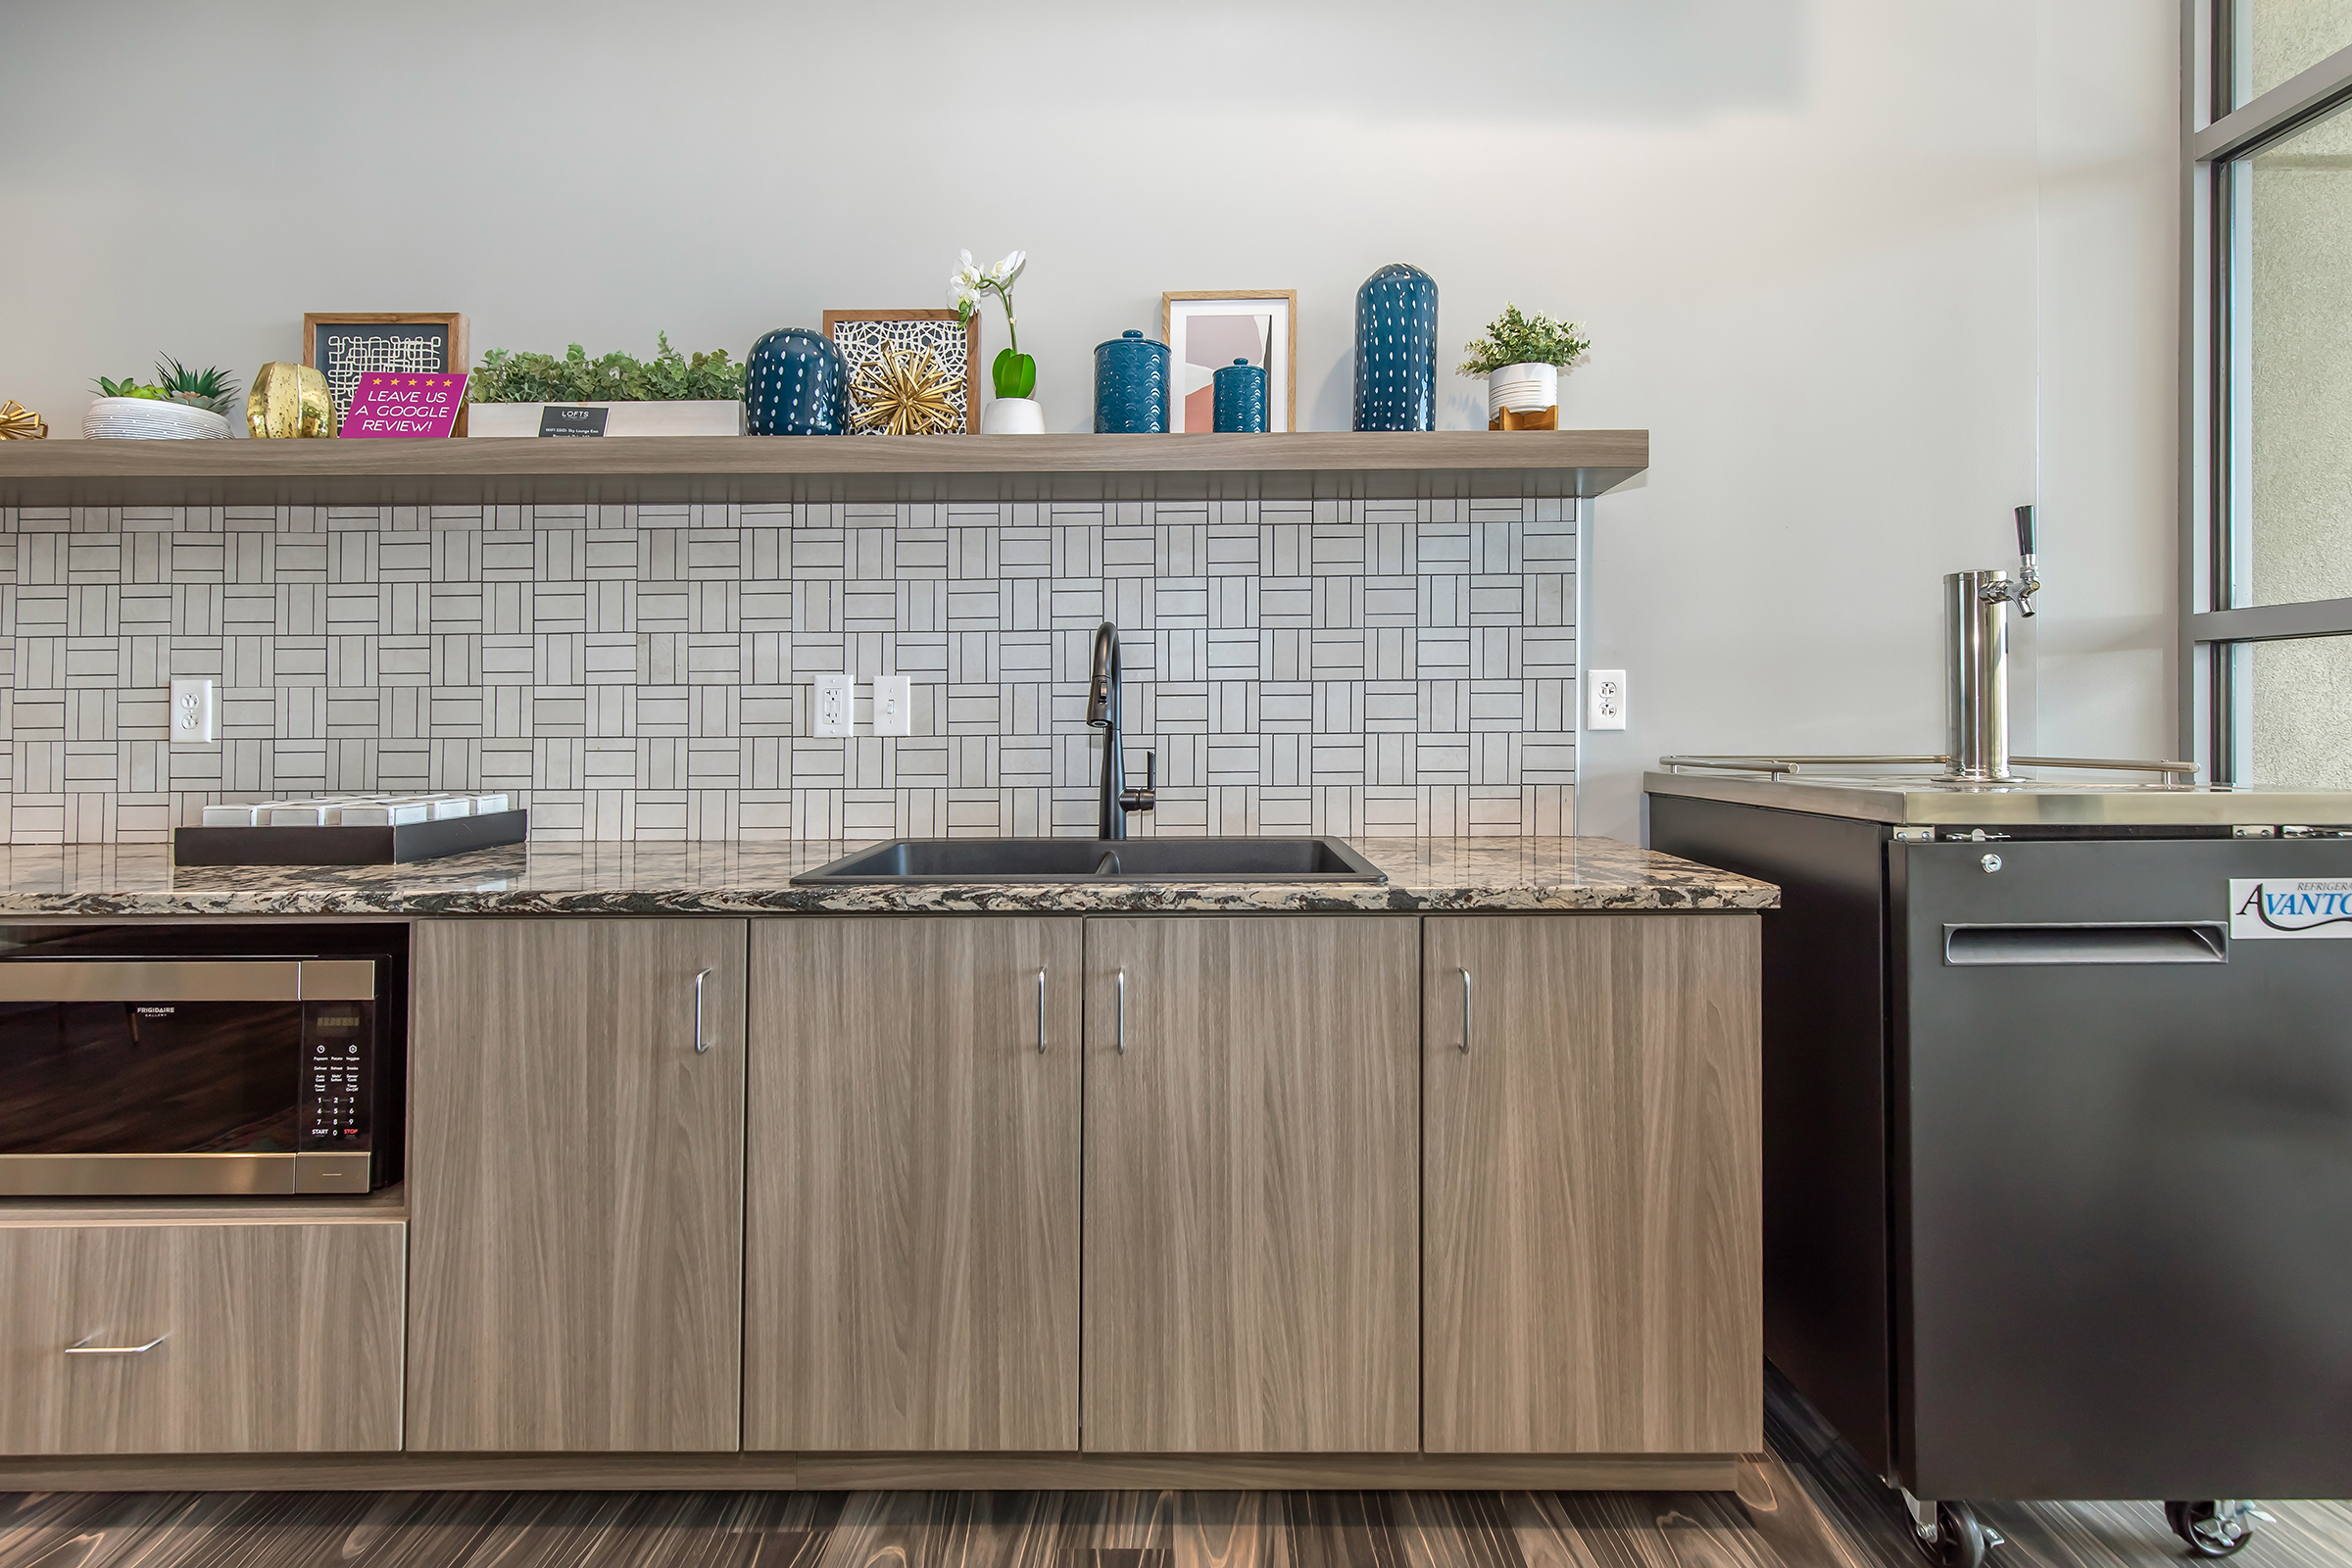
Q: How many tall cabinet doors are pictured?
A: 4